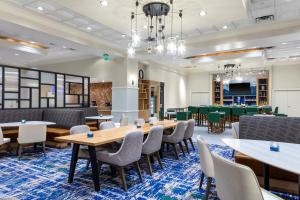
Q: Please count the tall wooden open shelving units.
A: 3